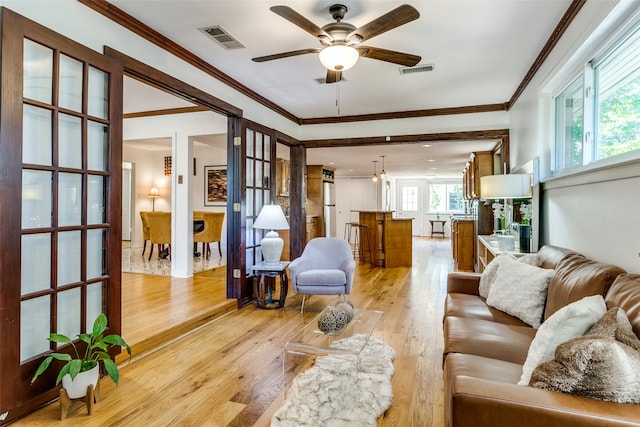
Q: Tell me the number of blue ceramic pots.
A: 0